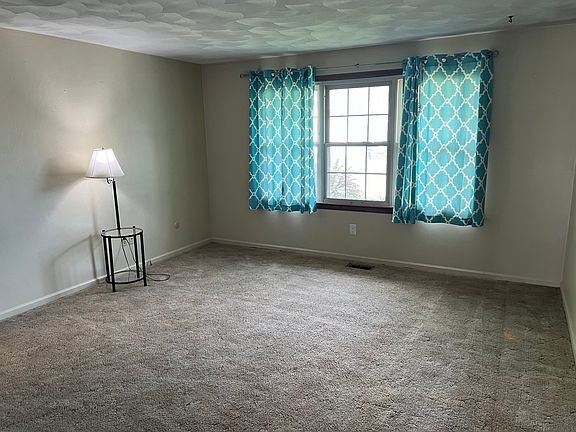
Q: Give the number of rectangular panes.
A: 12